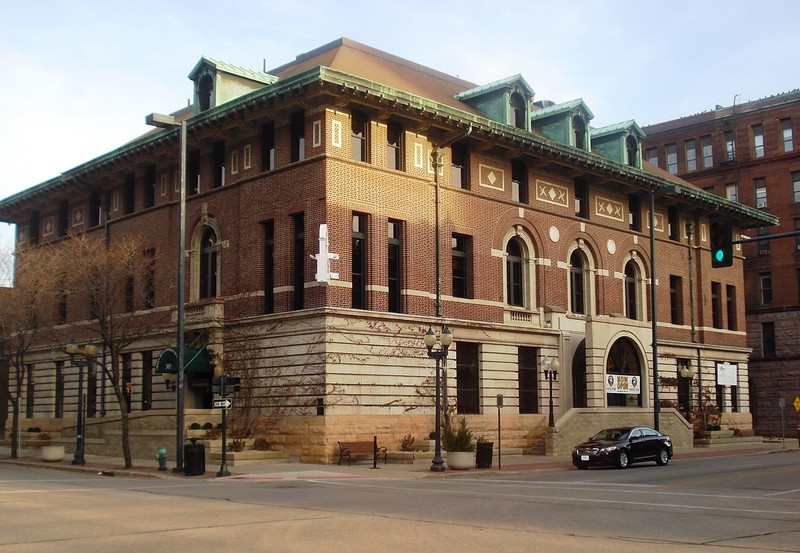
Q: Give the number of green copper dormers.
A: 4